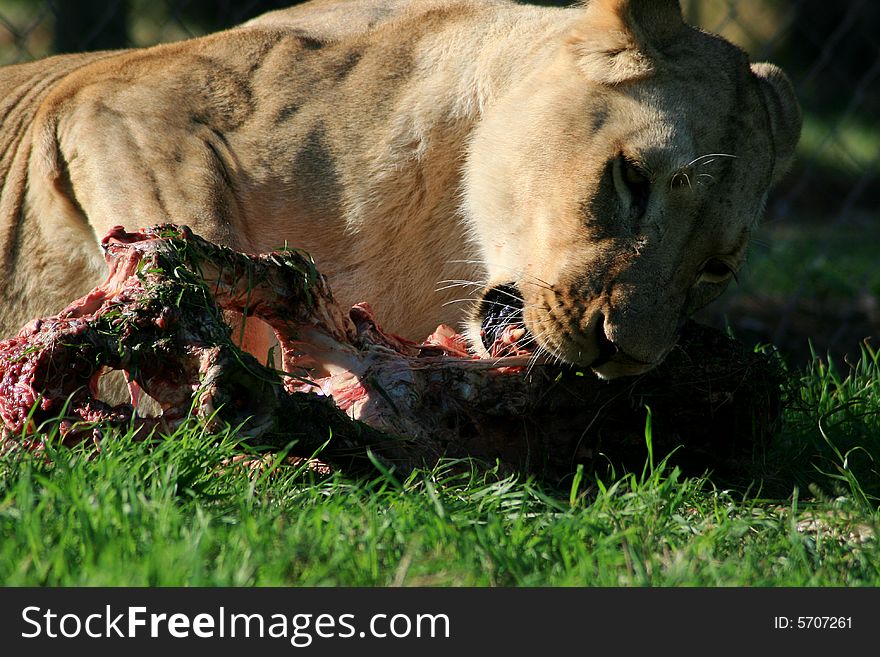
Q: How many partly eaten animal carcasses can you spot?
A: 1